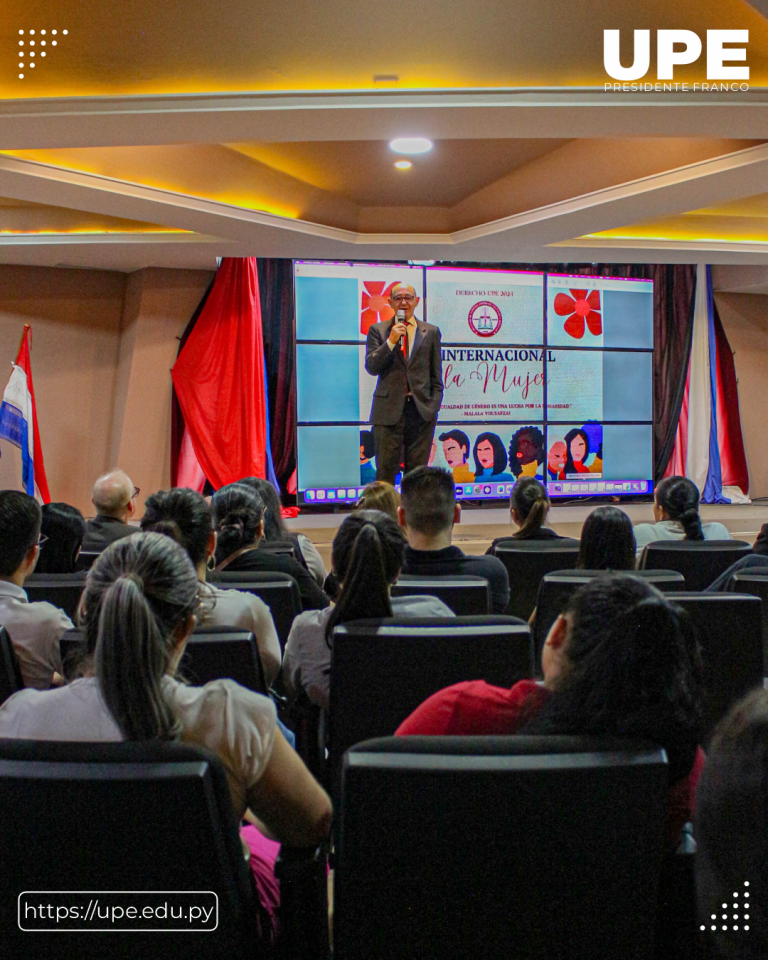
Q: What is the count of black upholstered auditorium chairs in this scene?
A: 15